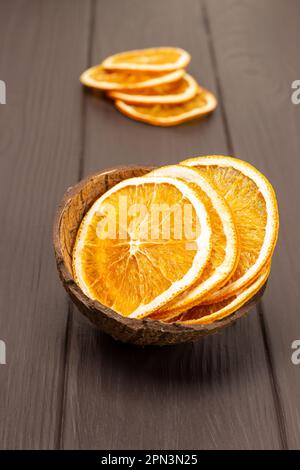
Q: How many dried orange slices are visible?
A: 8